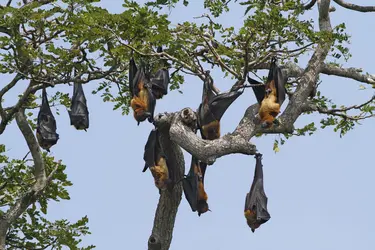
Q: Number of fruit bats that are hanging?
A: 9